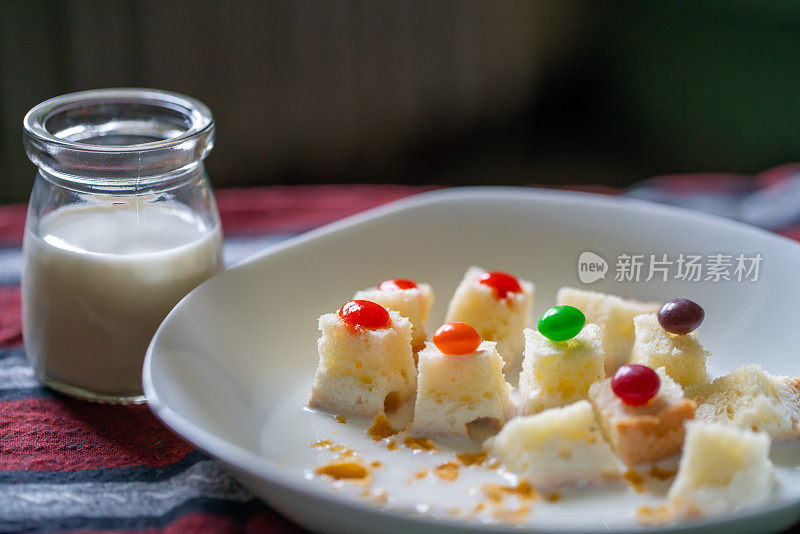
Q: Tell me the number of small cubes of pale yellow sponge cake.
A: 11